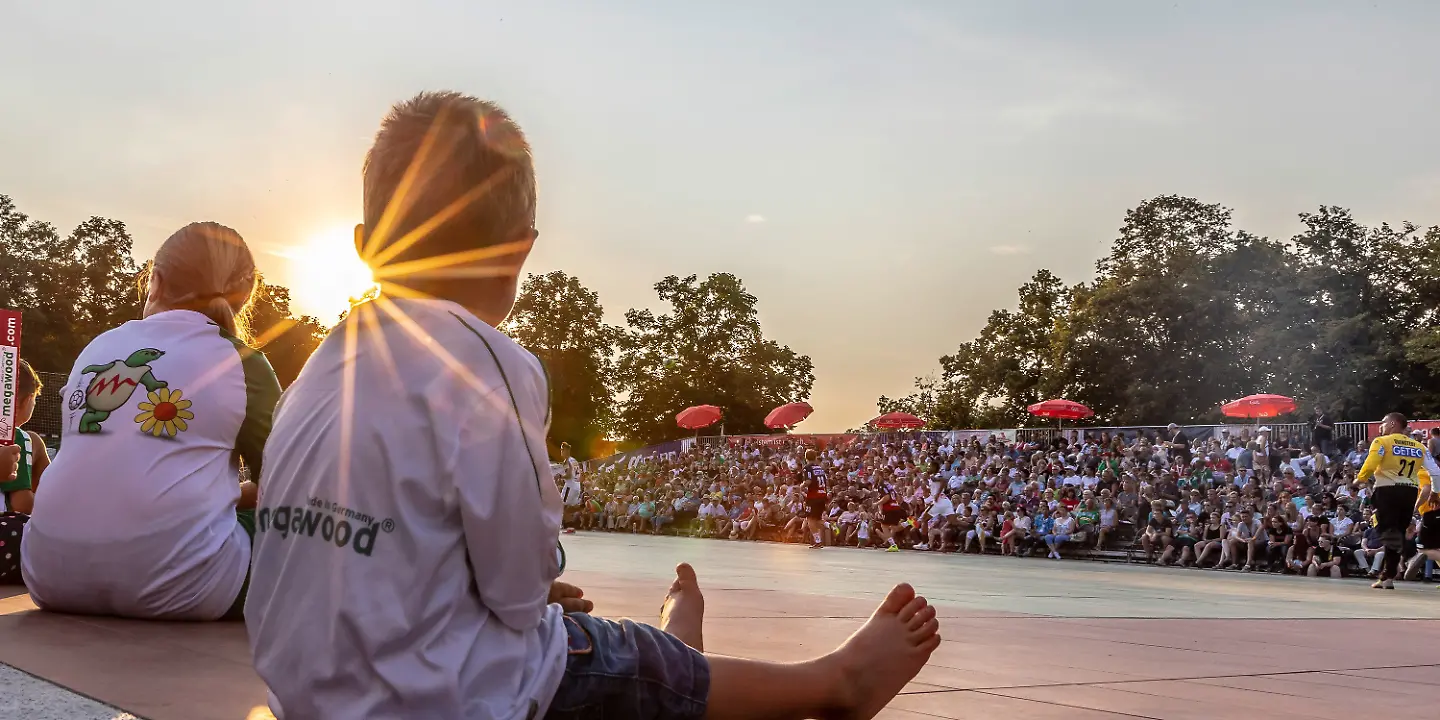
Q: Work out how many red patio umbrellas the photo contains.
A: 5